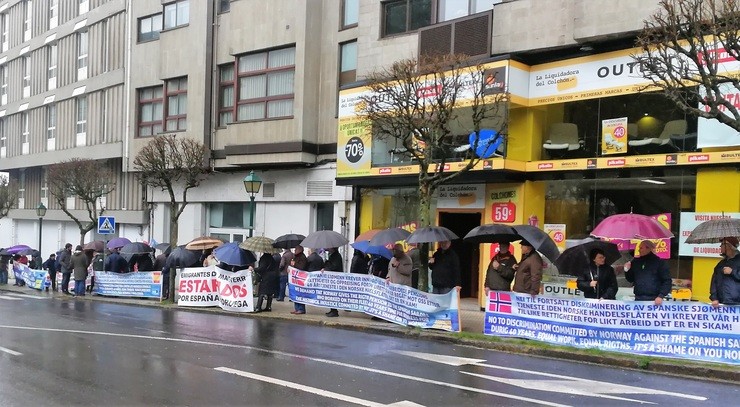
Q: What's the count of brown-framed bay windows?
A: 2